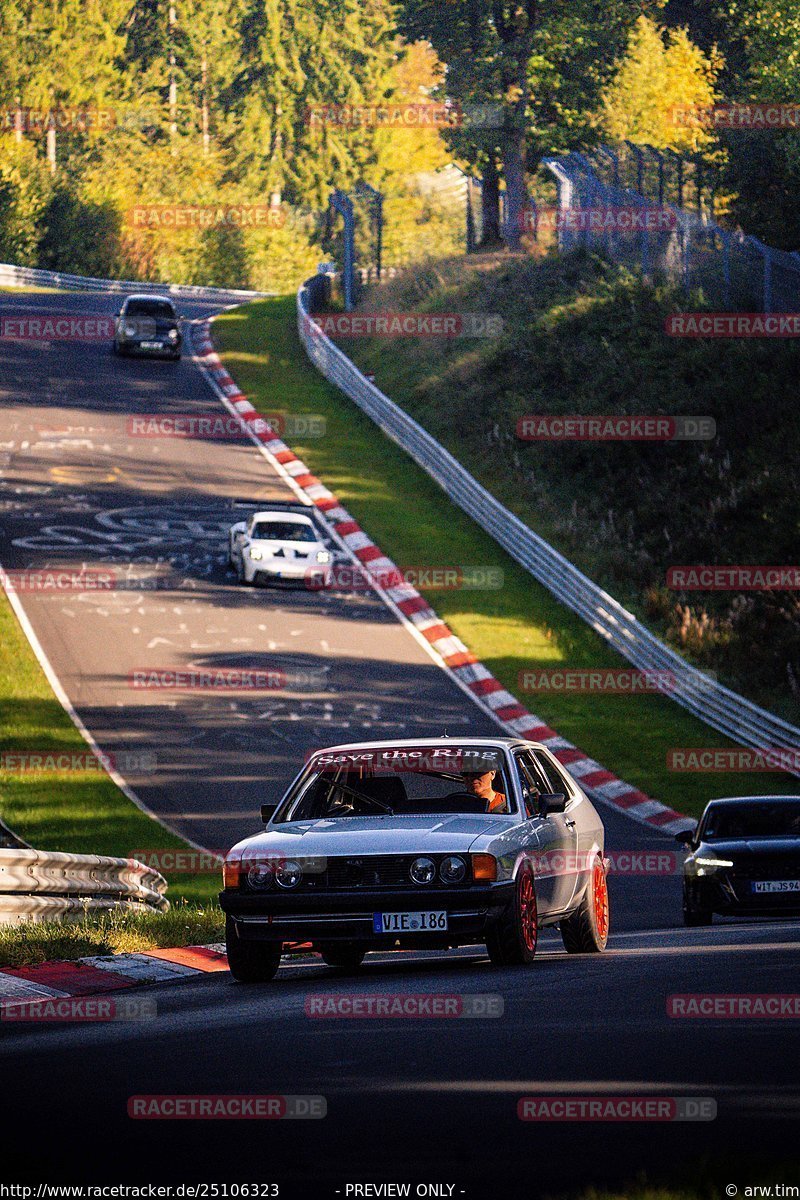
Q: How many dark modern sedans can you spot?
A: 1